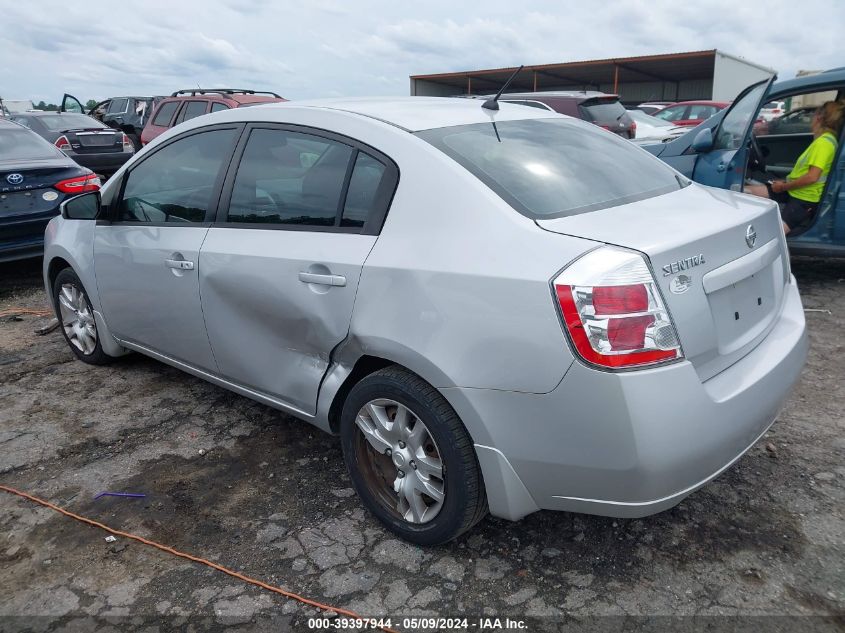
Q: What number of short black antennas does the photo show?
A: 1